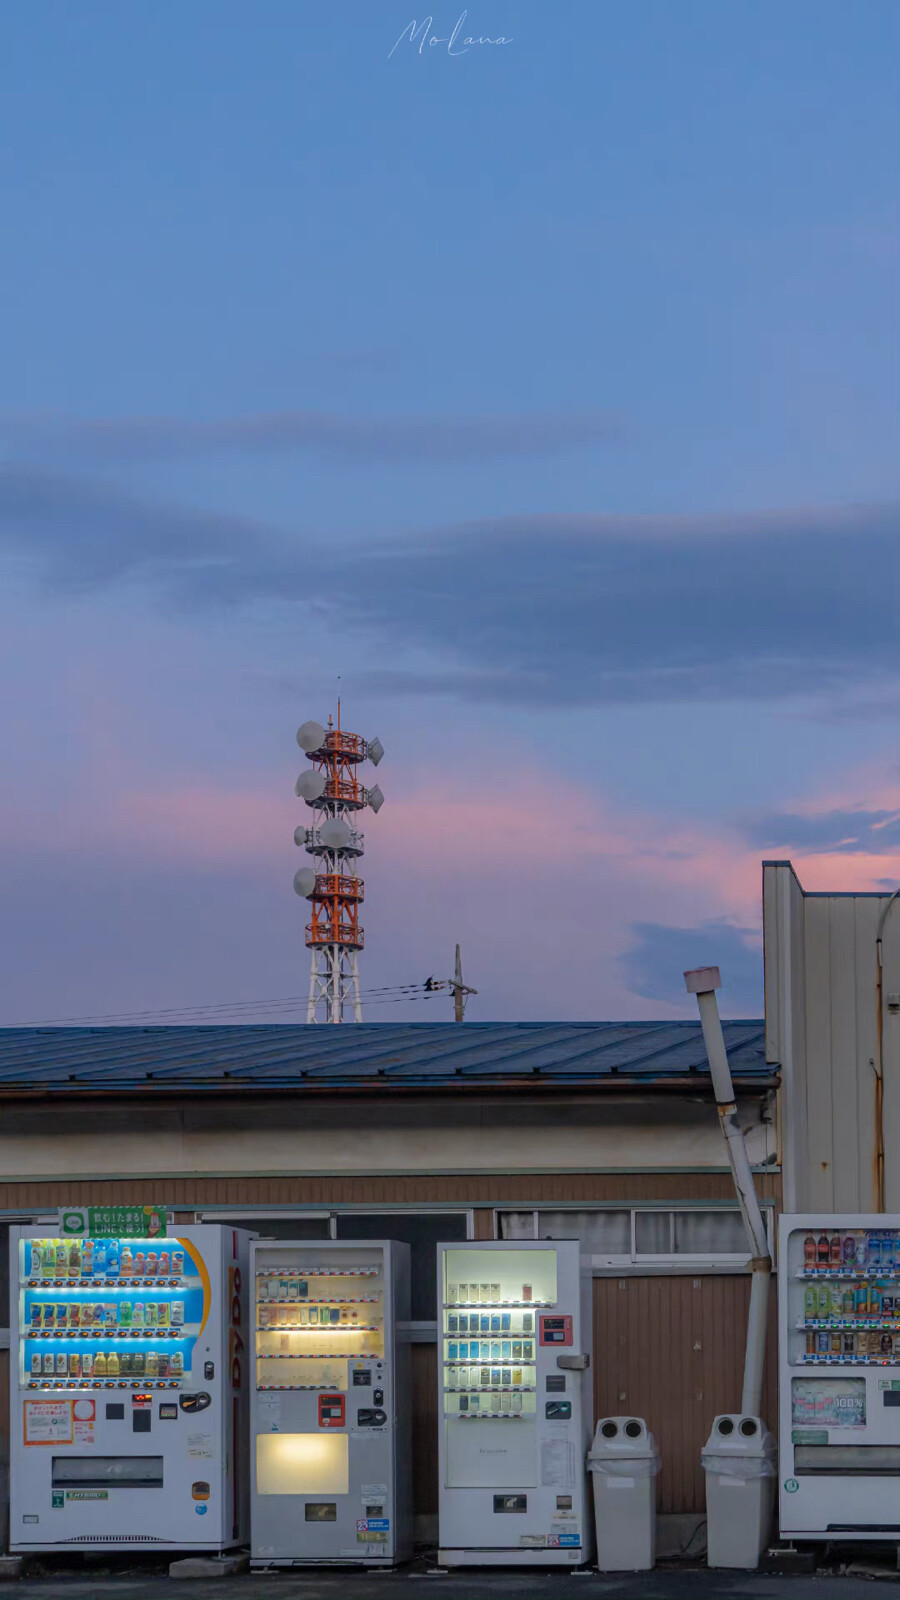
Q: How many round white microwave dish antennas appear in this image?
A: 5